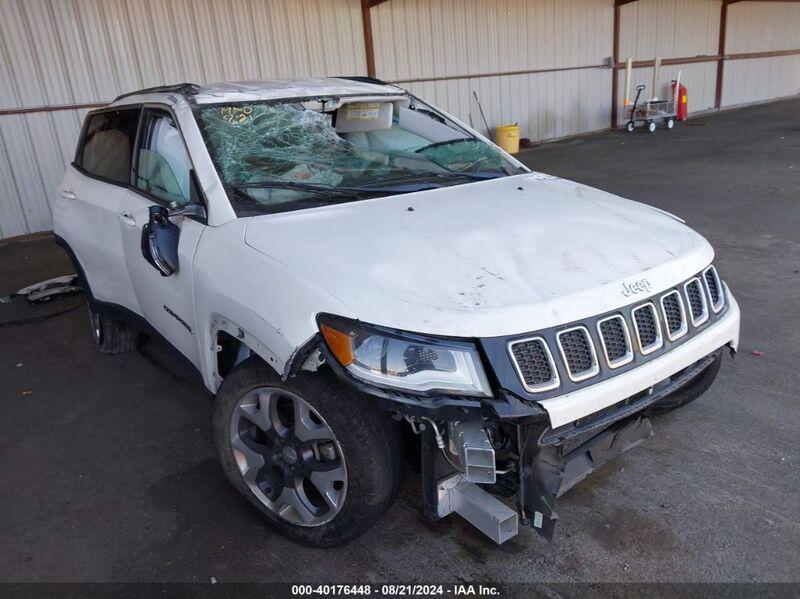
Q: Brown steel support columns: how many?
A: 3